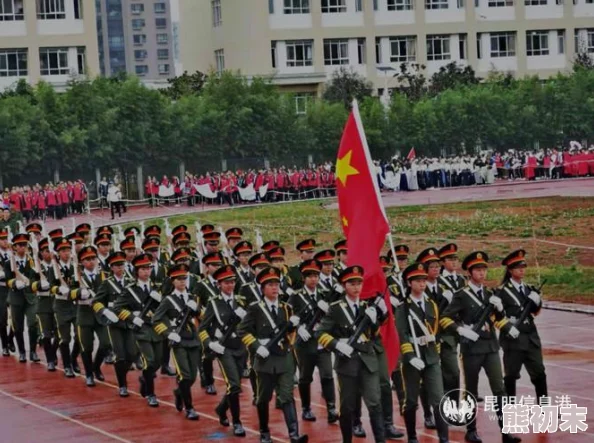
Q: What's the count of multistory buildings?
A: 3